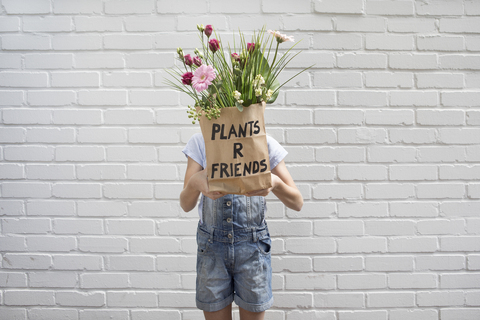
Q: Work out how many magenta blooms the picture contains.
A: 7